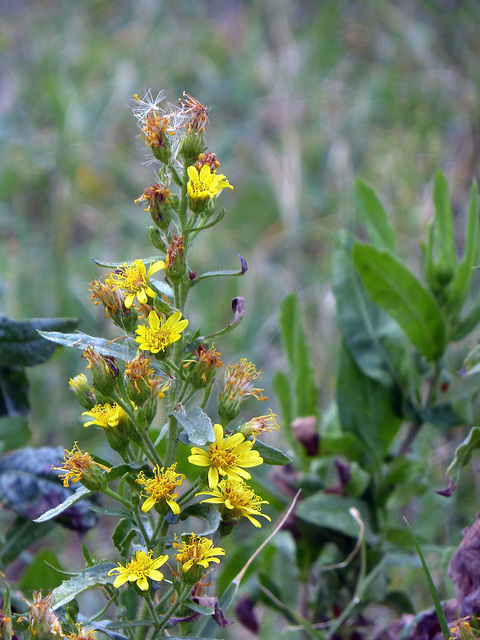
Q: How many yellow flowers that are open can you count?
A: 9